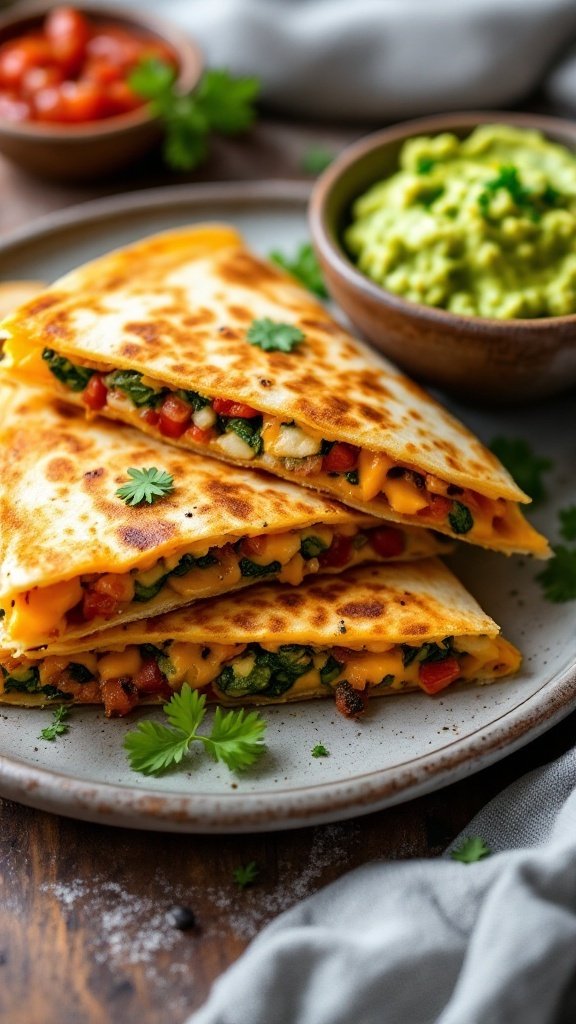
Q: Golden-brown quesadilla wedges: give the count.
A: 3